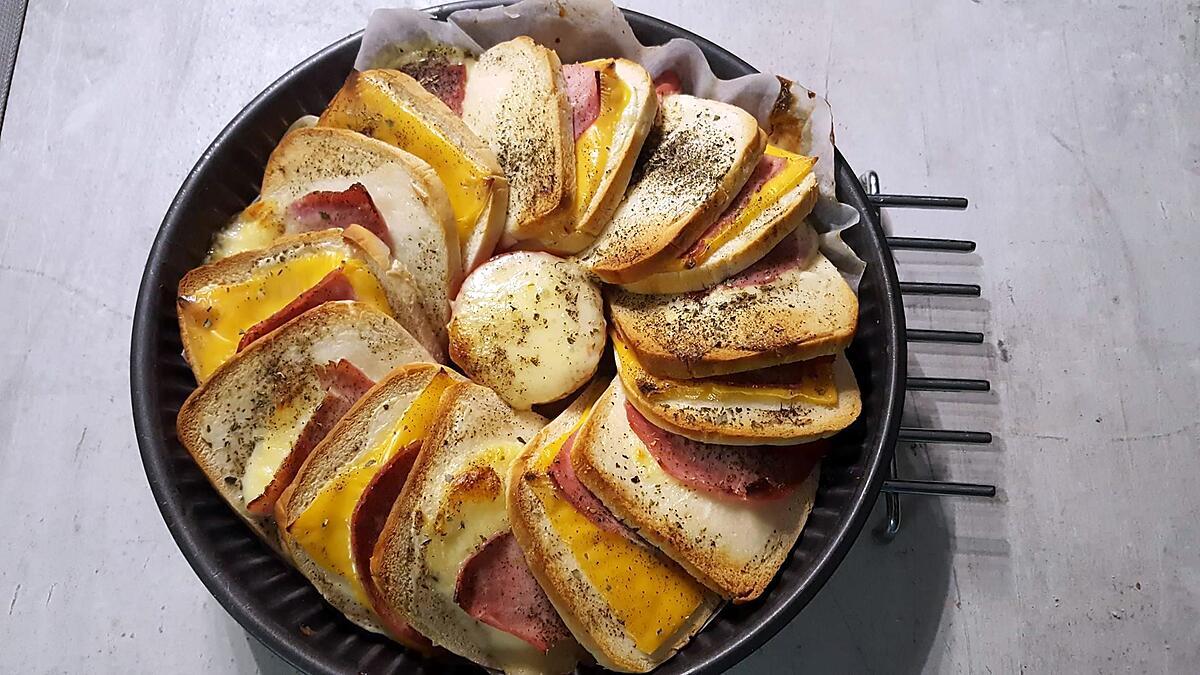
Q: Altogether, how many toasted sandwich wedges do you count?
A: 14